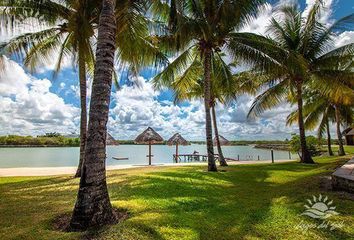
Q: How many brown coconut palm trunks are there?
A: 7